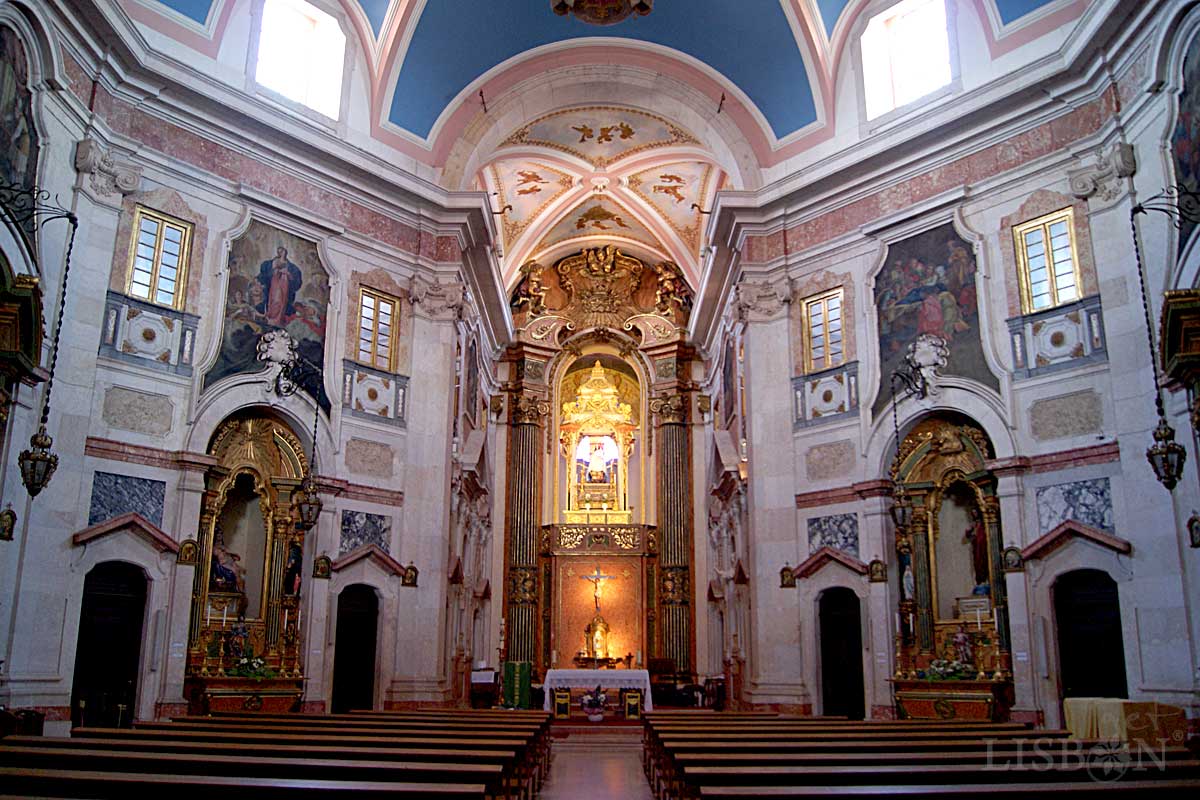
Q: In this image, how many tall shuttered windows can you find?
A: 4